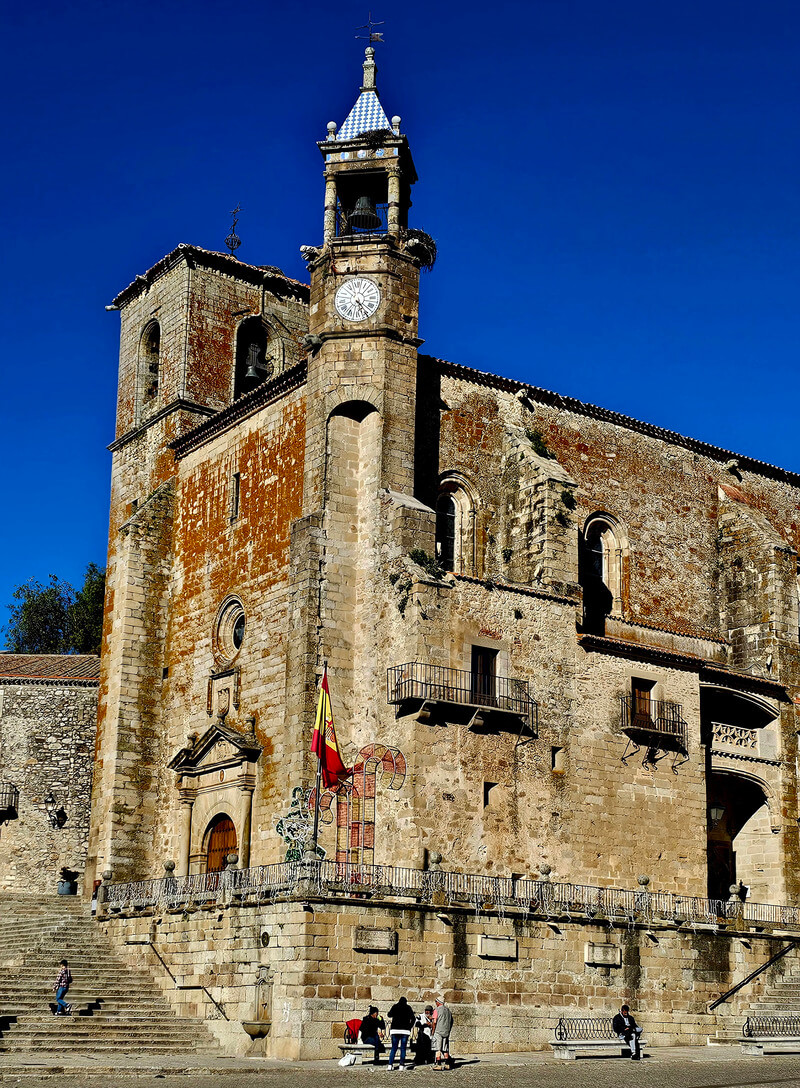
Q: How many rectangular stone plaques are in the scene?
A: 3